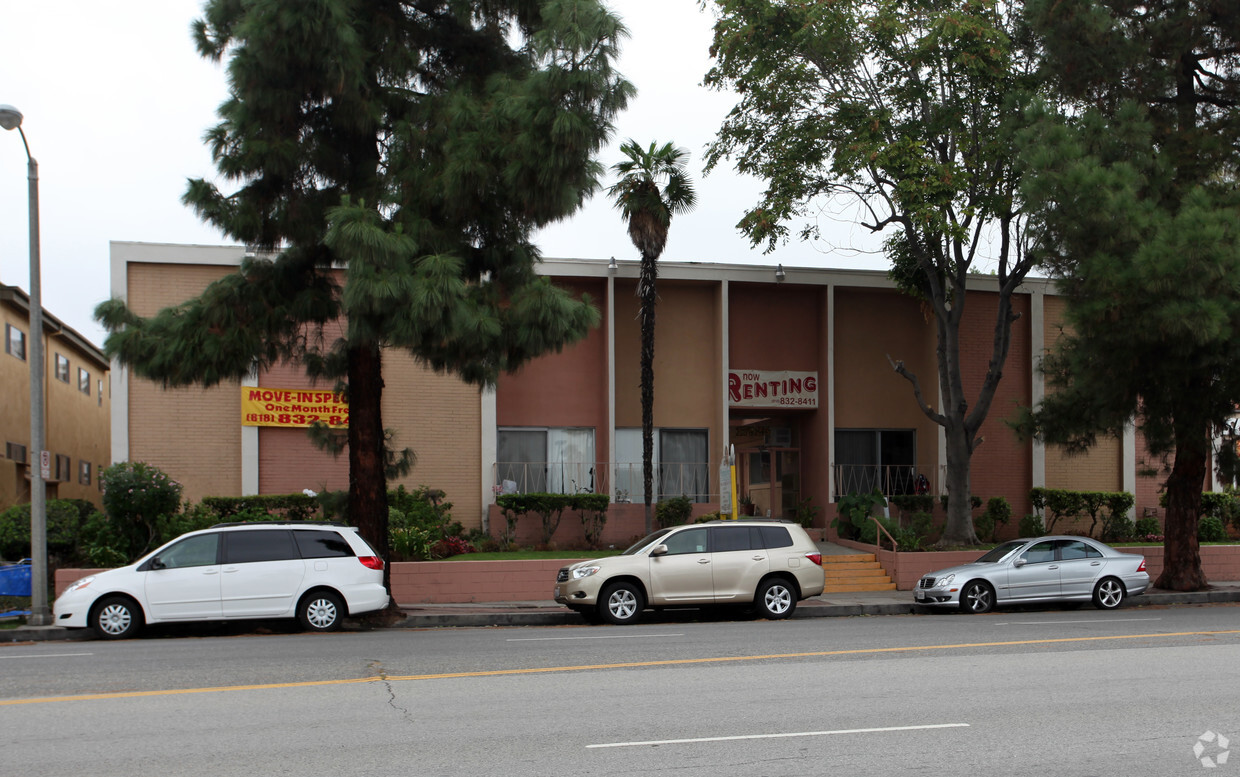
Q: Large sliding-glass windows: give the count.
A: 3